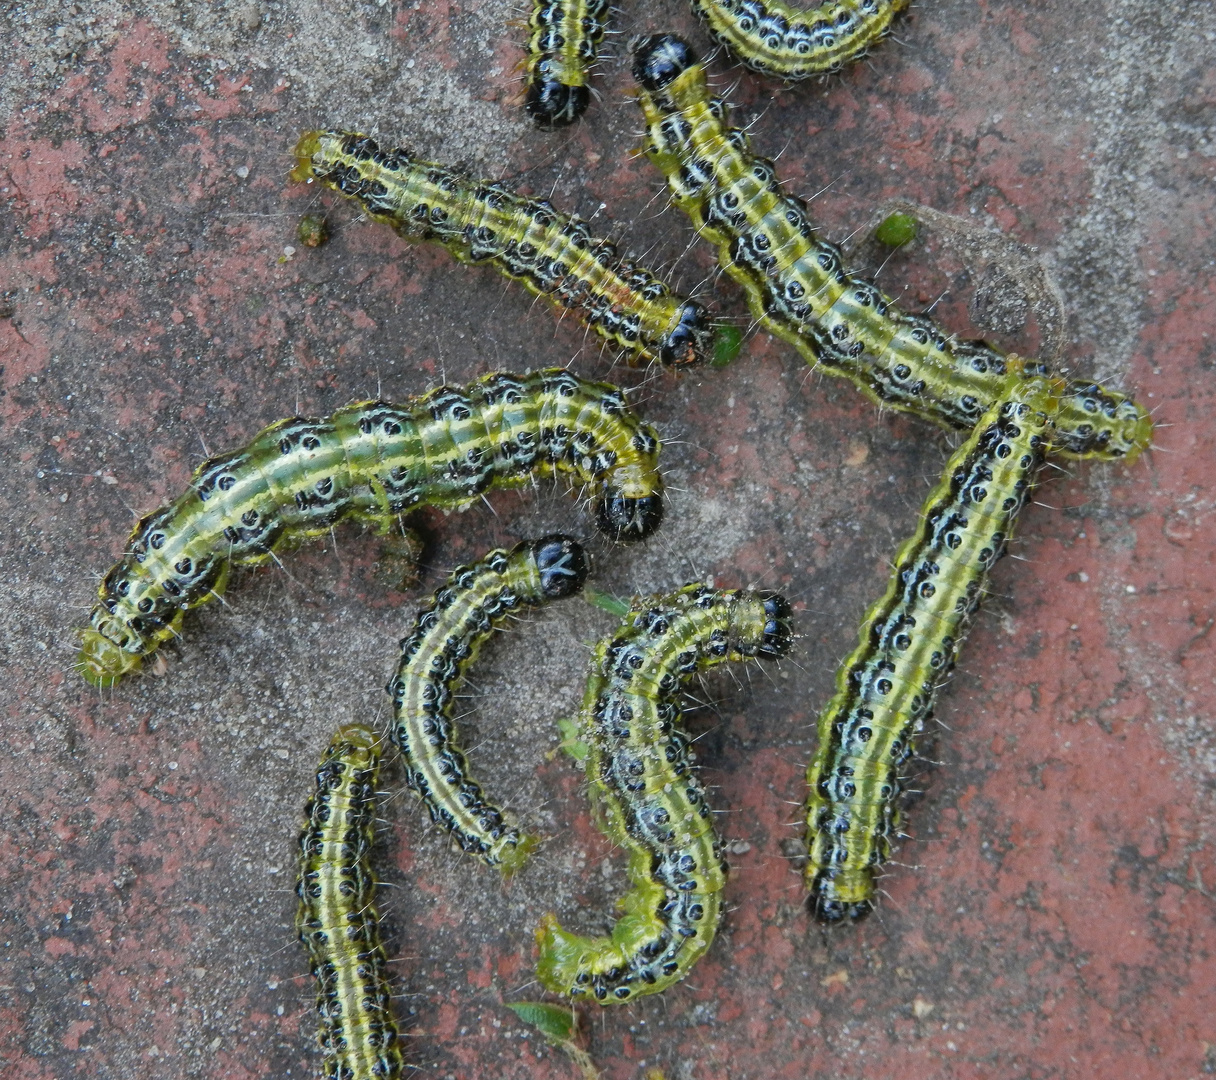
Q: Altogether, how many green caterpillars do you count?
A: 9